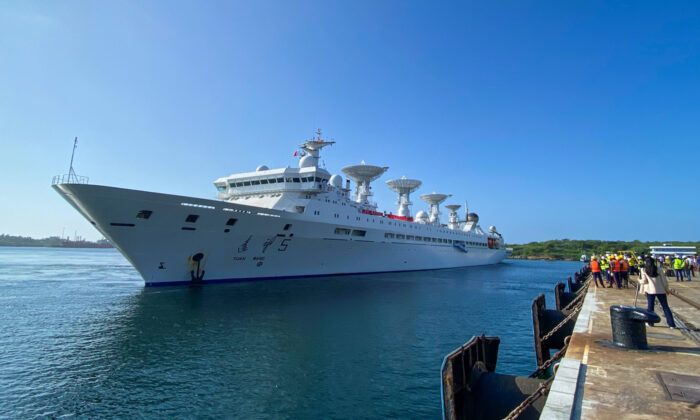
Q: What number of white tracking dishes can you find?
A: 4